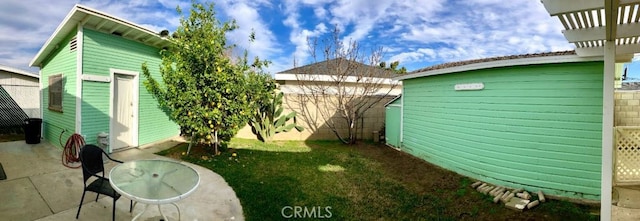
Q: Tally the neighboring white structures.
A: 2